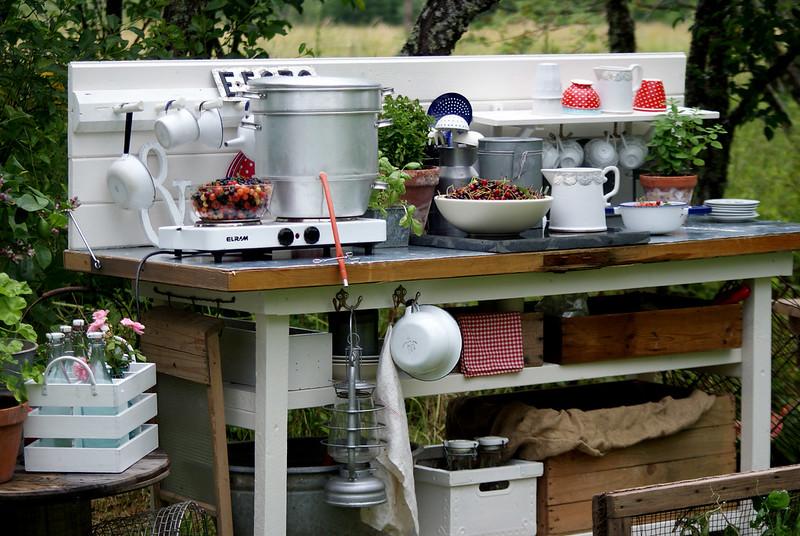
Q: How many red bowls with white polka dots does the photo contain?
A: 2